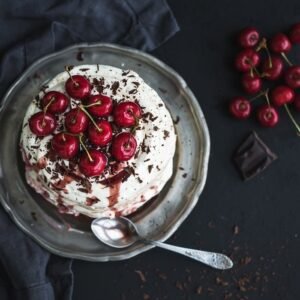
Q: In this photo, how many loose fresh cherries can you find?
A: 11